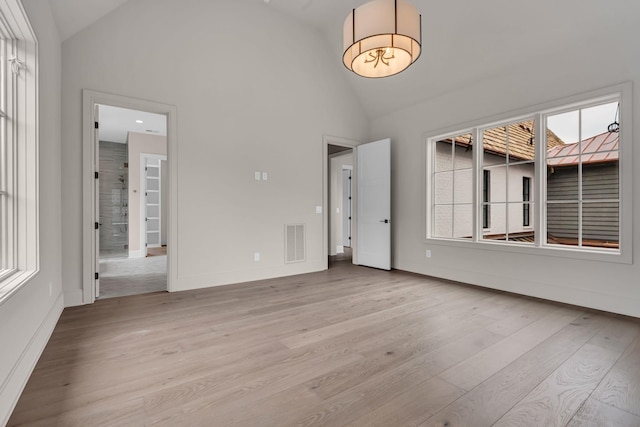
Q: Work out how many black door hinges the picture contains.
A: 12